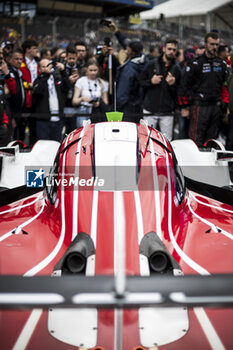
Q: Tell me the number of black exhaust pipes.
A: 2